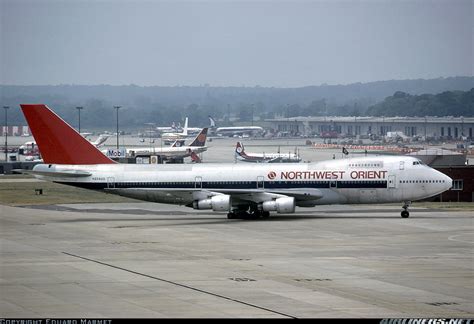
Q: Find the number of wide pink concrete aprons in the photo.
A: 0